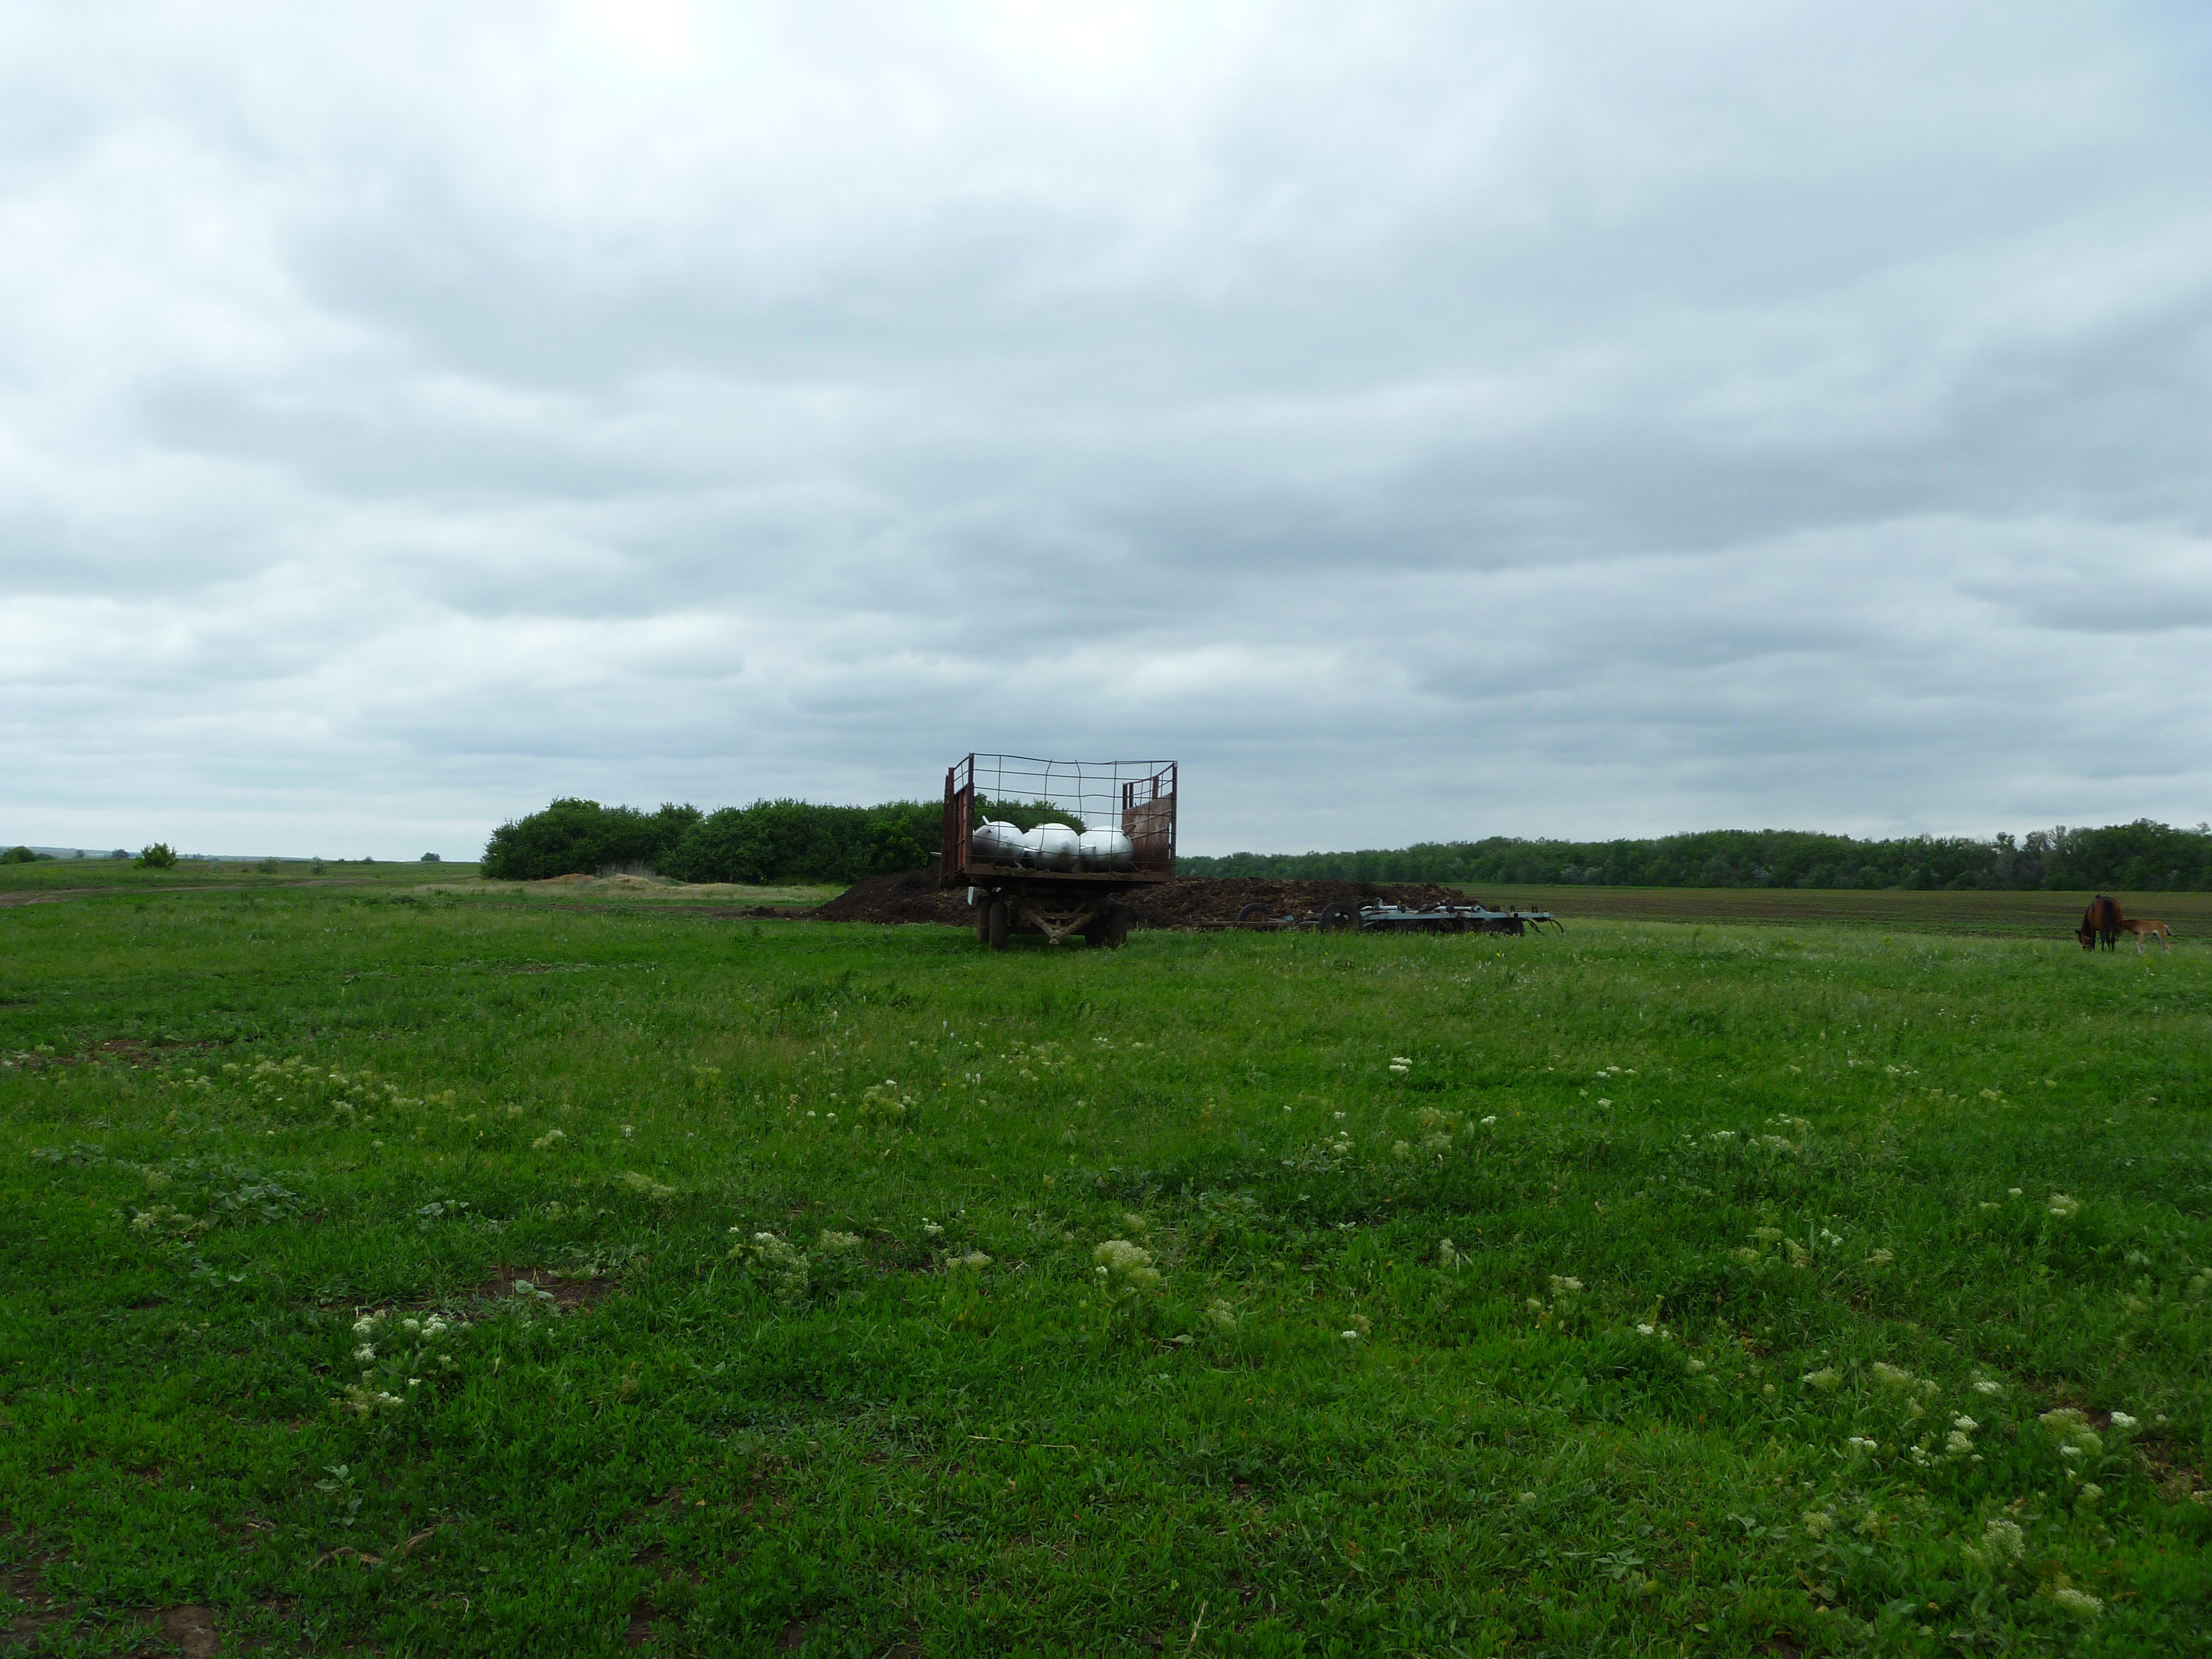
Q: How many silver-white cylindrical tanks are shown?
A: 3